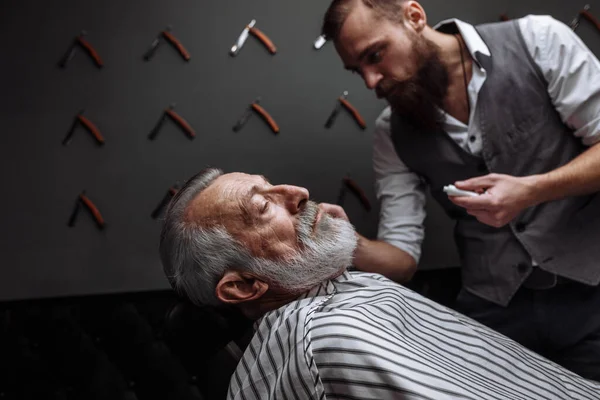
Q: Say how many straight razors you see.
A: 13